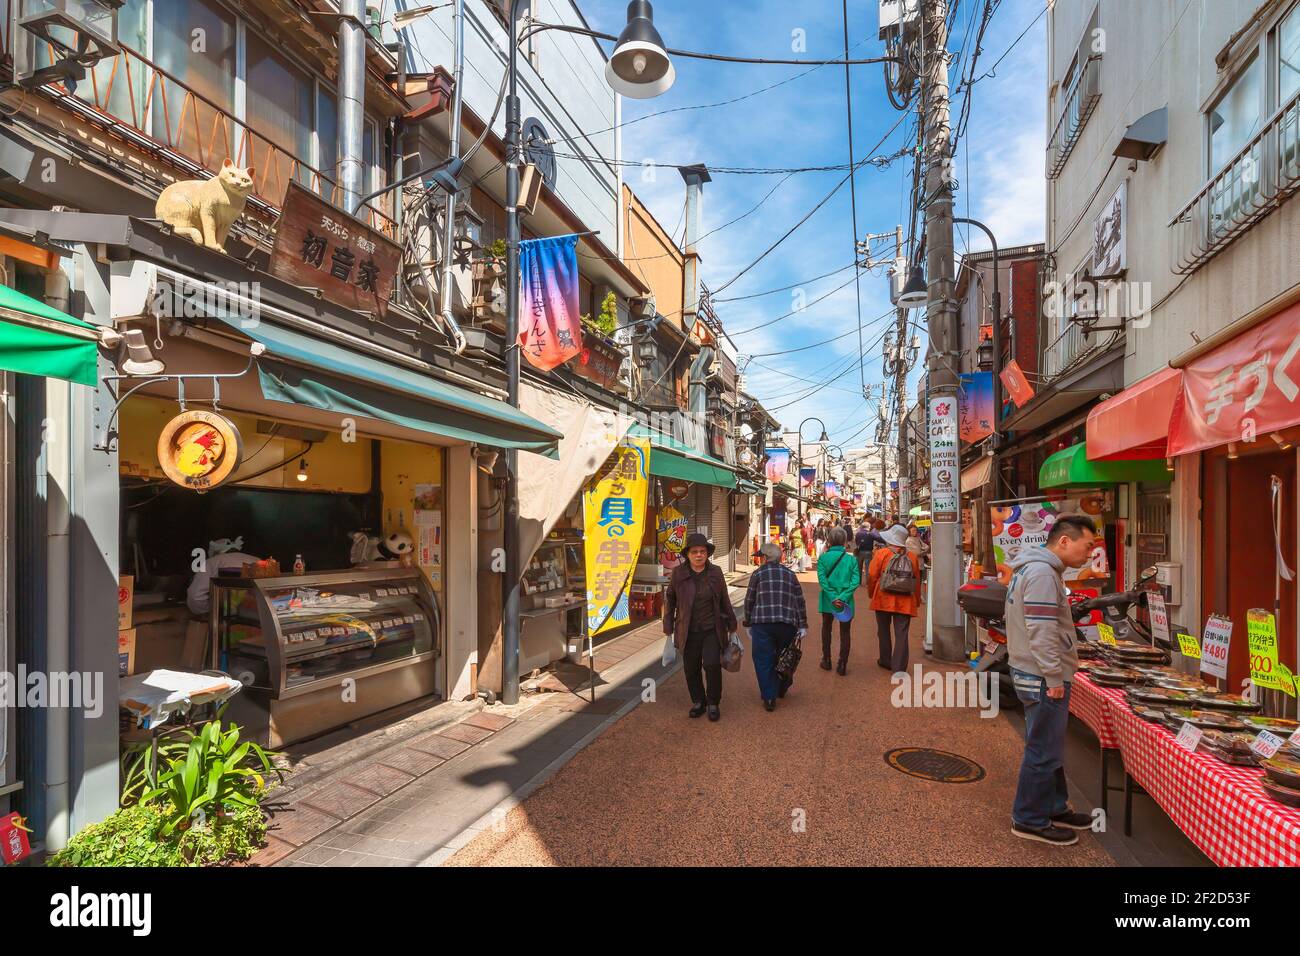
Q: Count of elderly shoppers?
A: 4